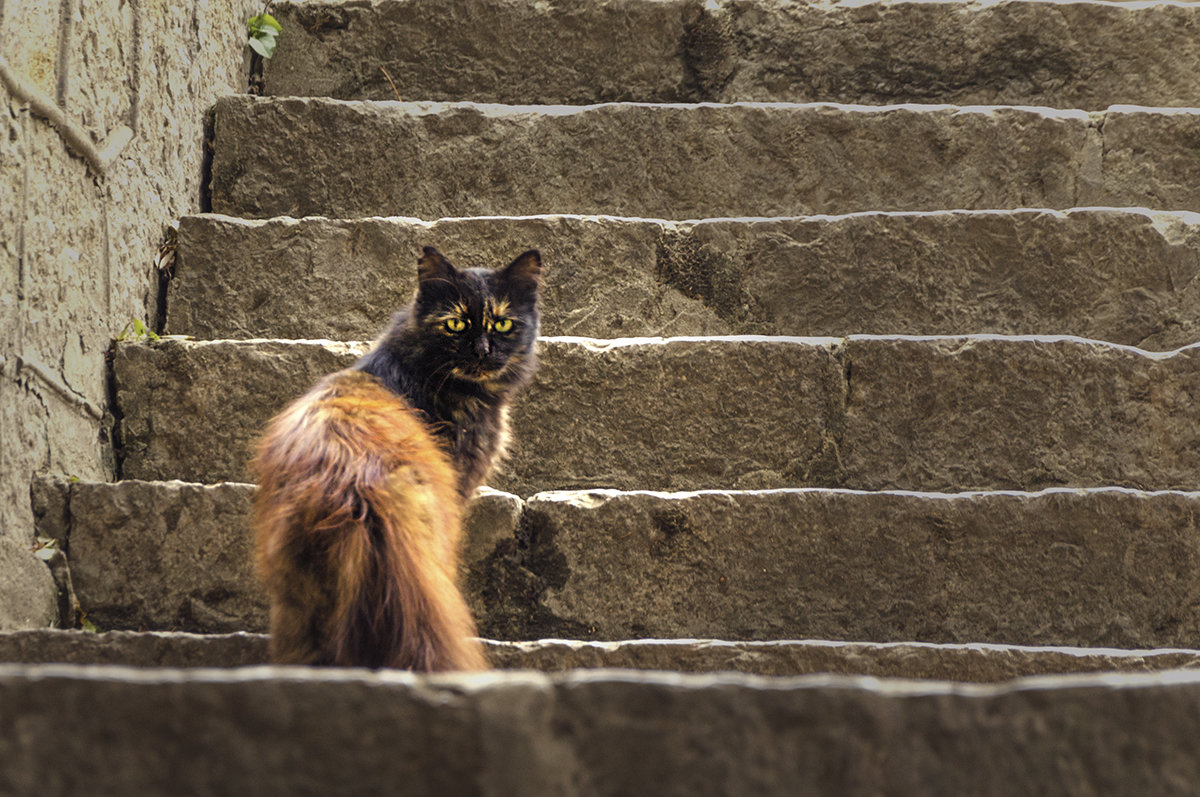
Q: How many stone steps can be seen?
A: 7